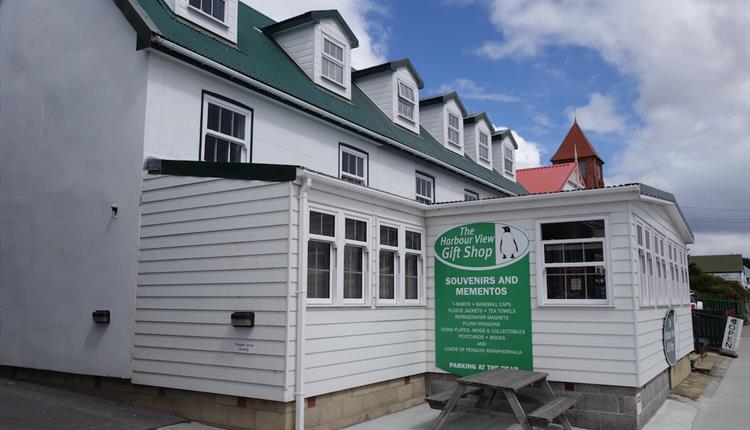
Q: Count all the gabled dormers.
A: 6